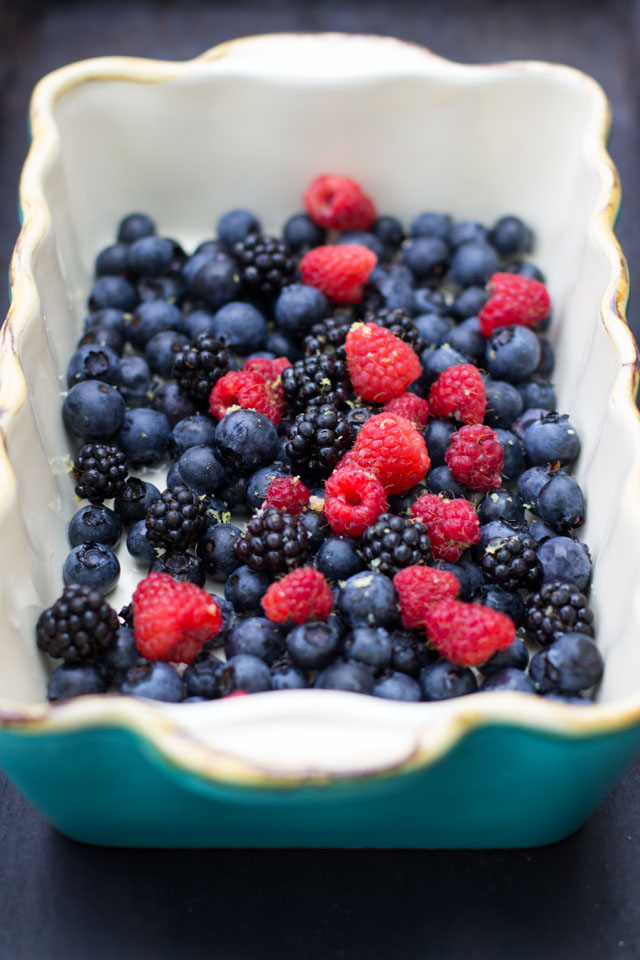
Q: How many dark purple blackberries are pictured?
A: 13